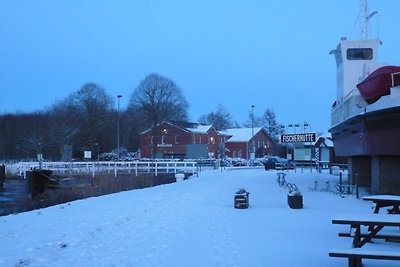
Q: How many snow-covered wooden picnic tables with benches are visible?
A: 2